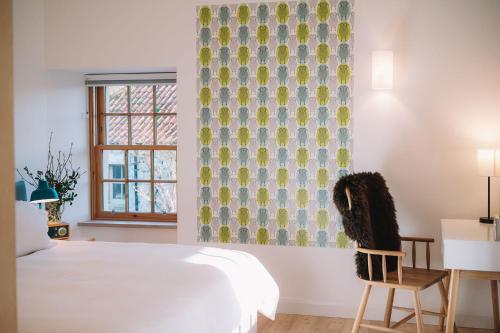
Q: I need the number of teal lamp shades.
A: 2